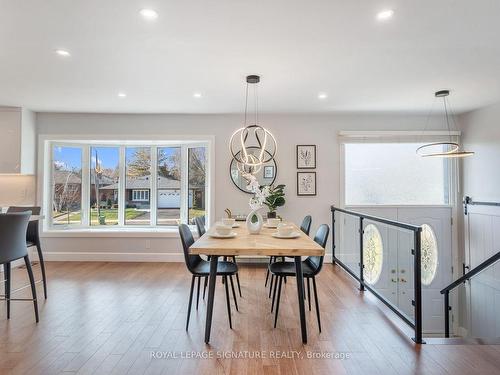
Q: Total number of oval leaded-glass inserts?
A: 2